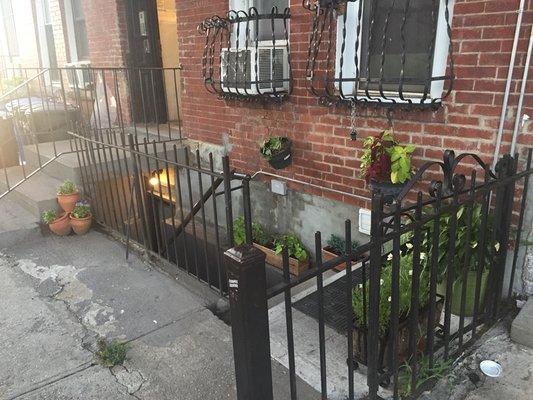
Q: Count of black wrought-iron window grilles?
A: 2